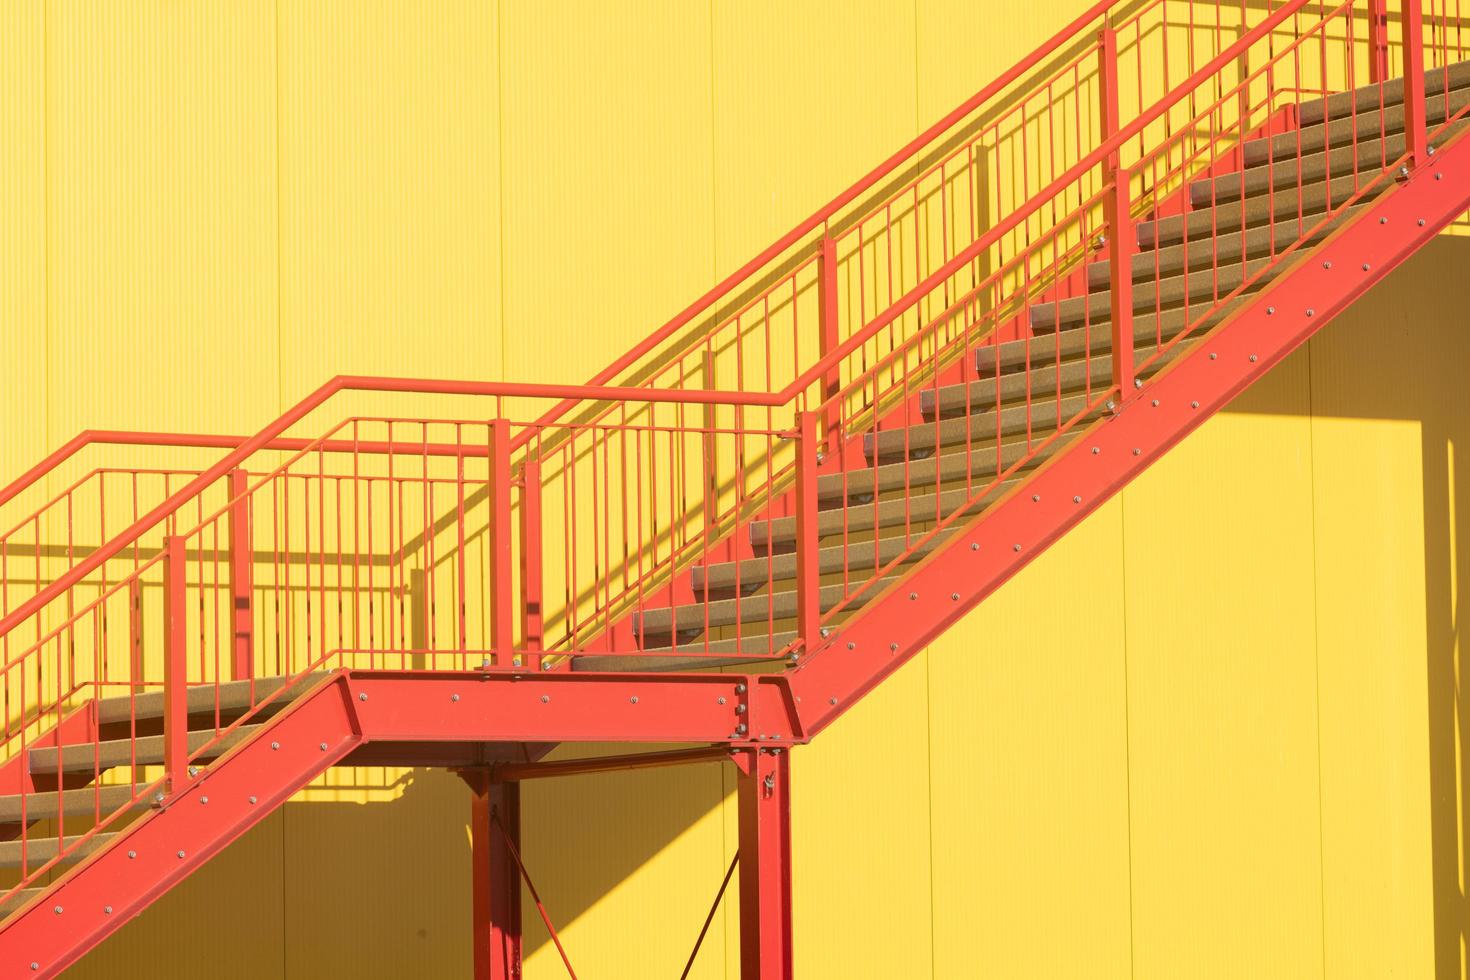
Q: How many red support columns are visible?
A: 2